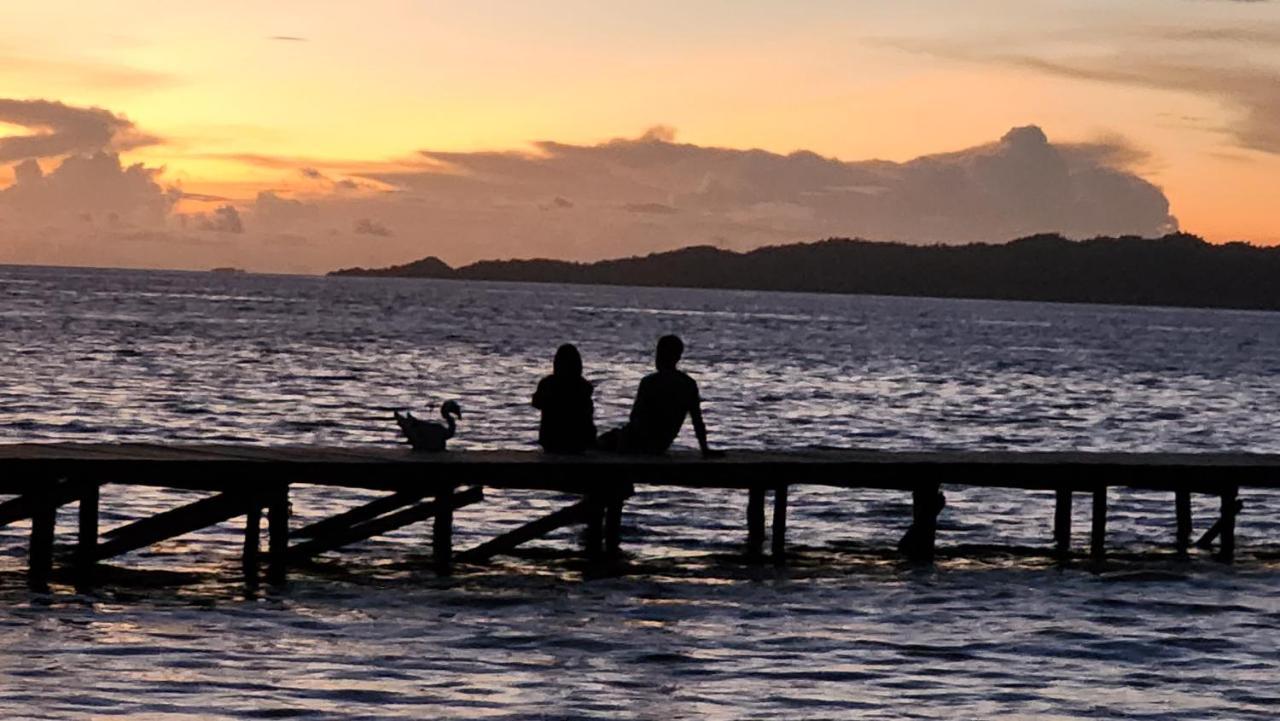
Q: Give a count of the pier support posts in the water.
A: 14